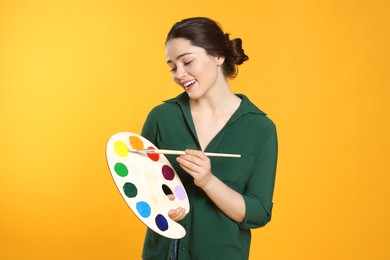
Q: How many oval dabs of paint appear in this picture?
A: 9